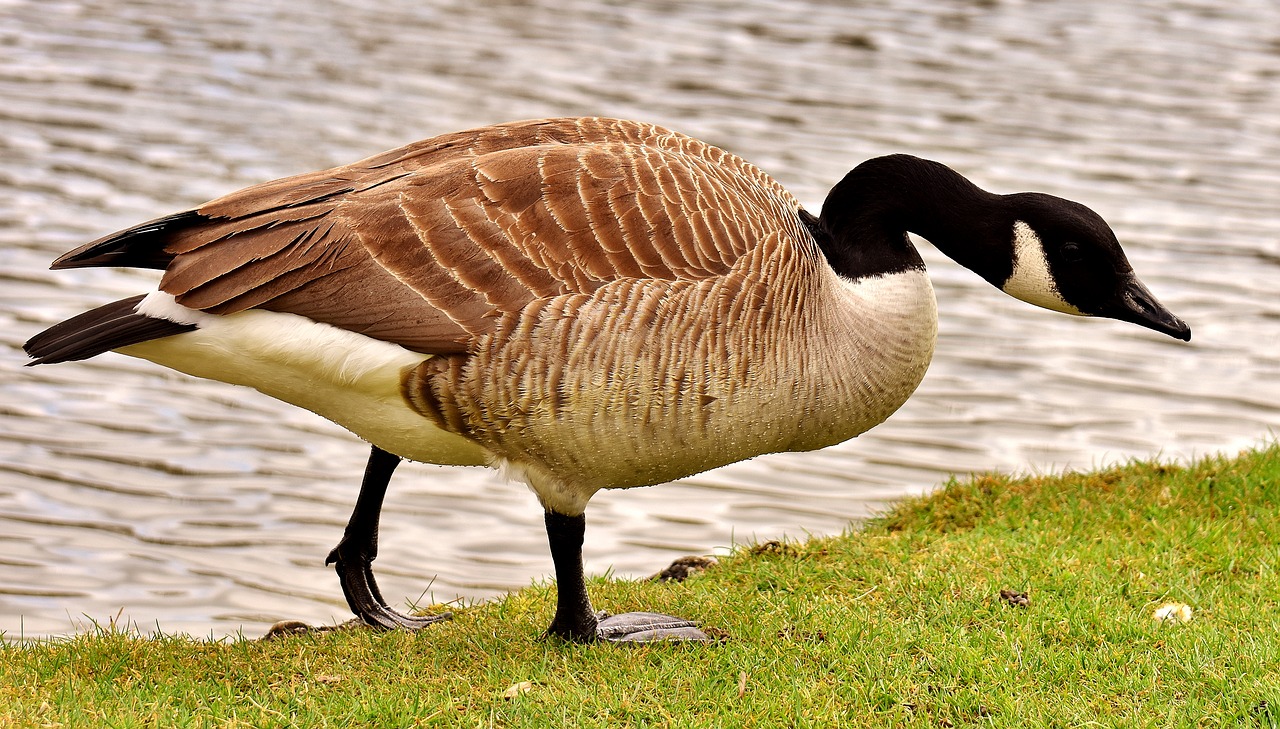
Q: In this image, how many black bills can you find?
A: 1